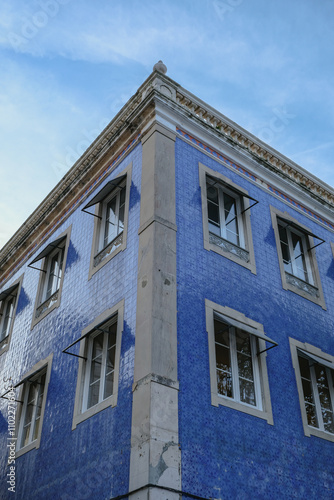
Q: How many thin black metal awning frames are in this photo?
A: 9